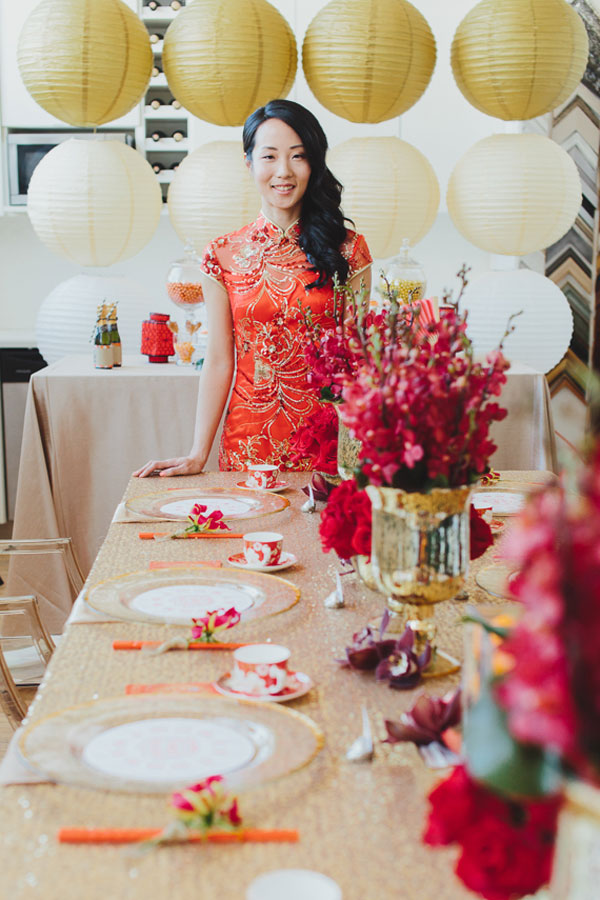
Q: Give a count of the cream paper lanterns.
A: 4